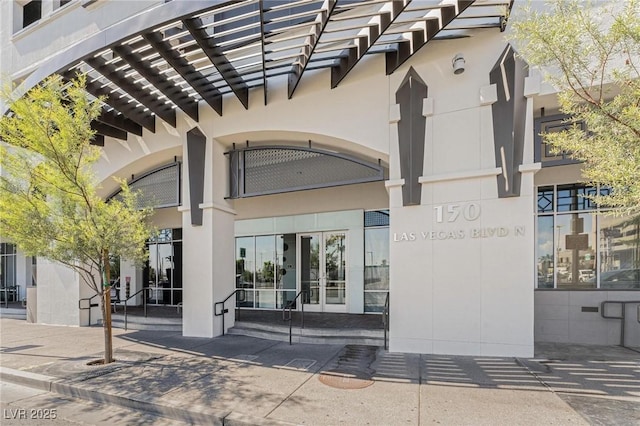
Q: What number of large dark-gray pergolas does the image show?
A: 1